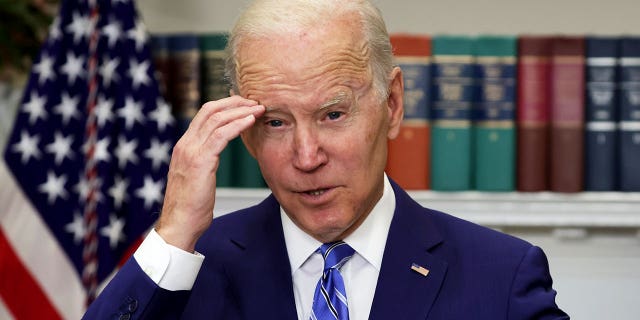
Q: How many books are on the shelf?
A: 11